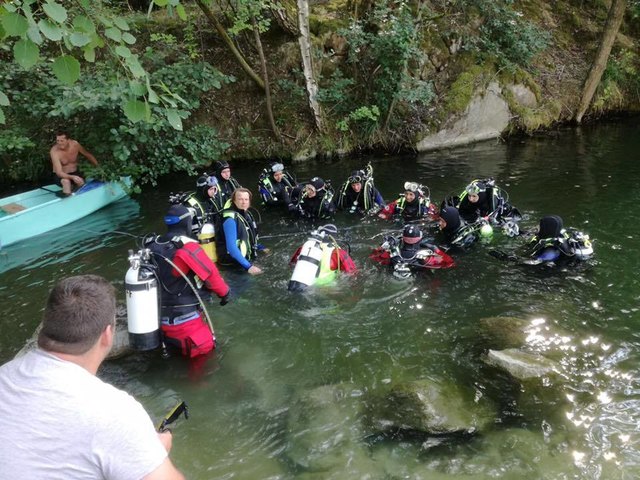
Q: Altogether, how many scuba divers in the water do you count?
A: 13